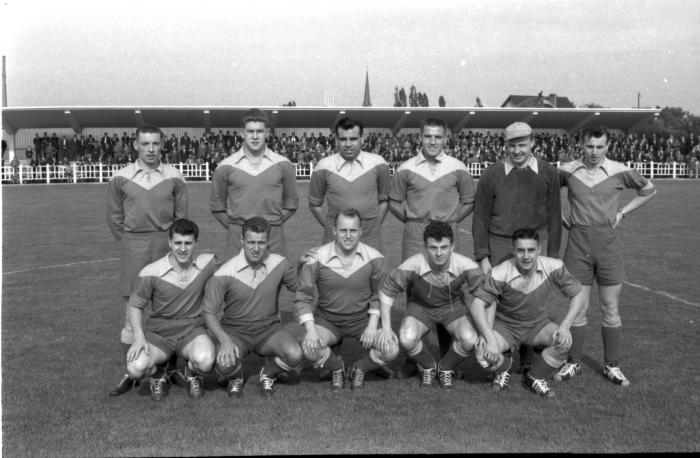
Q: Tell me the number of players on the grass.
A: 11